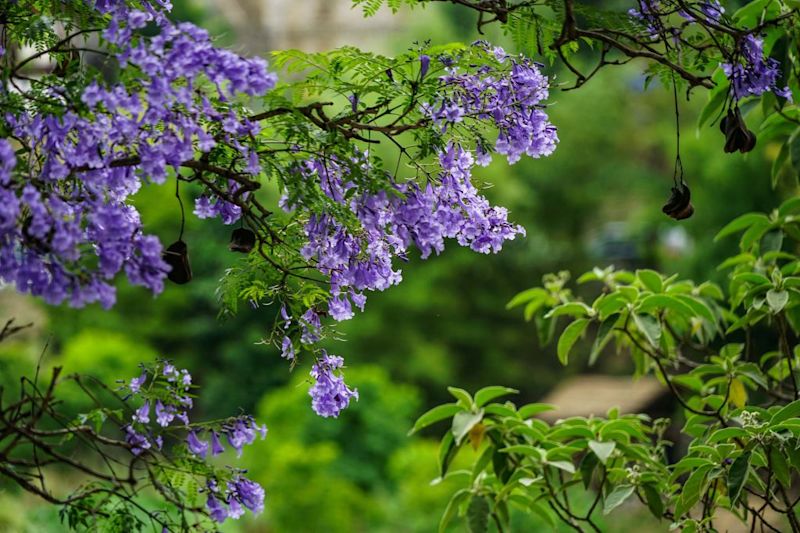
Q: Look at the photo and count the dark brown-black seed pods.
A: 4